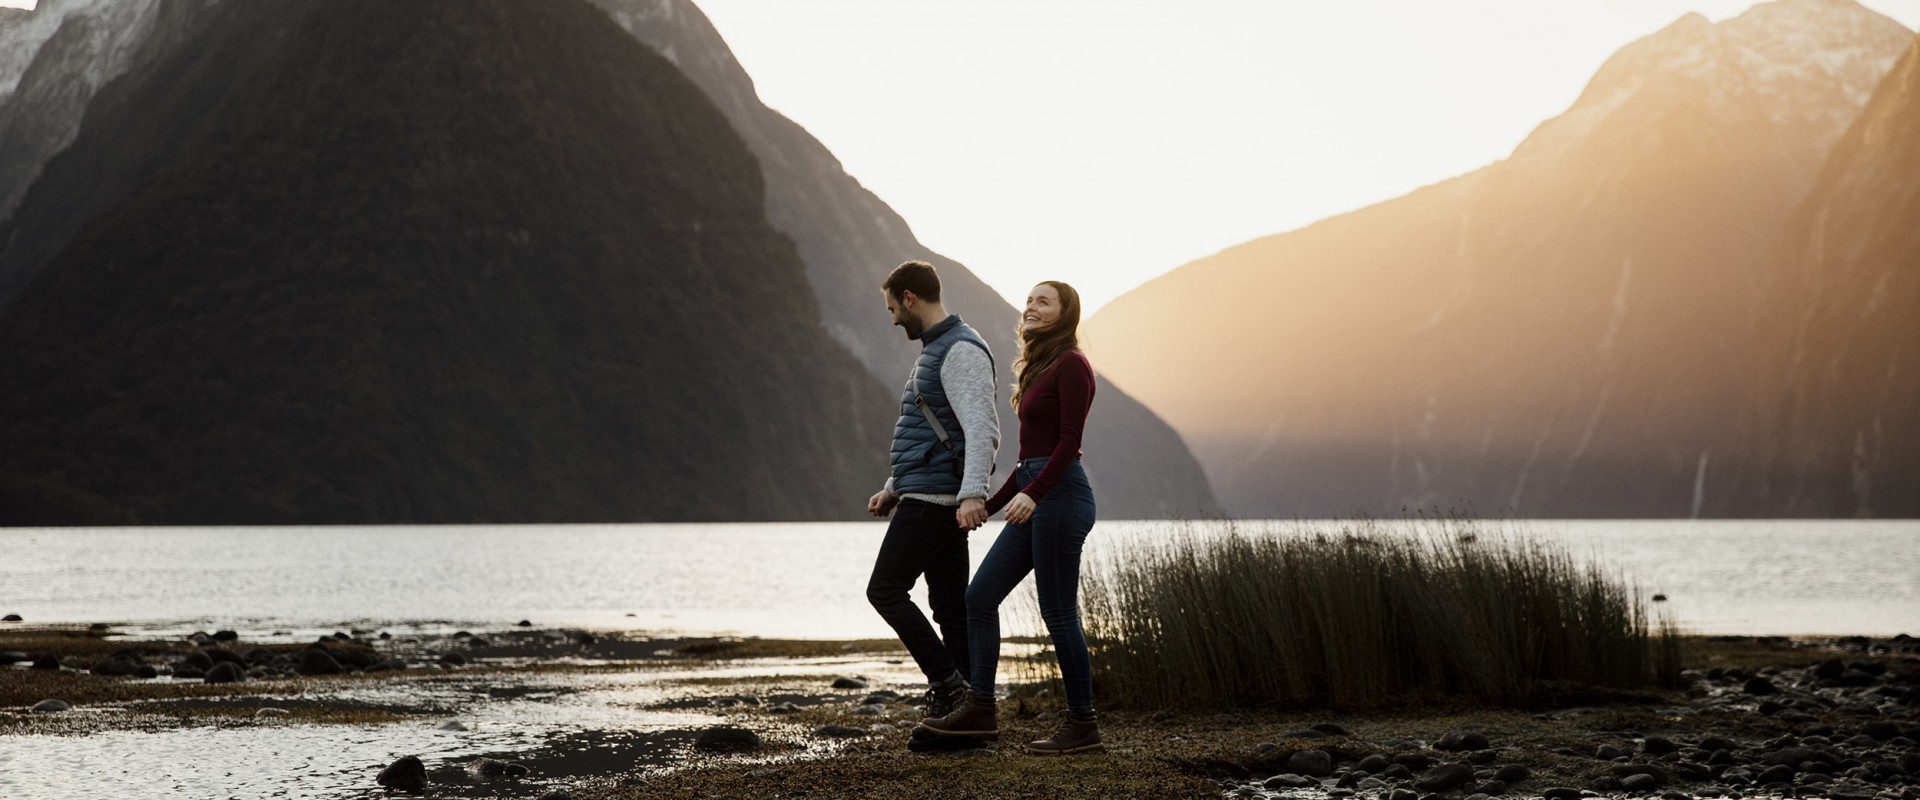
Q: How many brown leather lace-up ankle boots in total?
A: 2